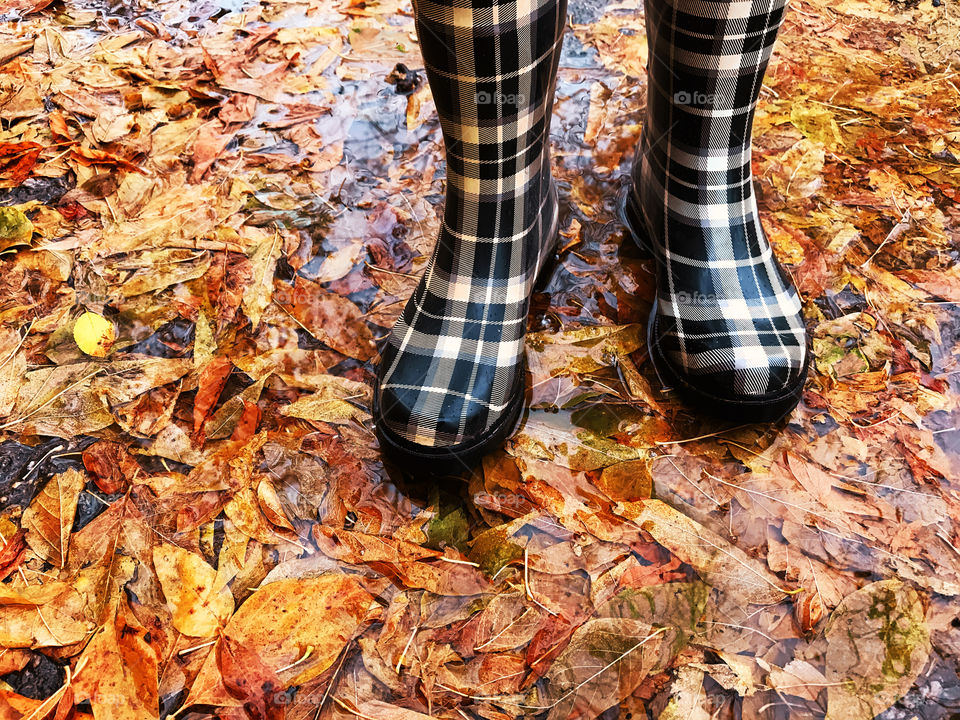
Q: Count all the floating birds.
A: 0